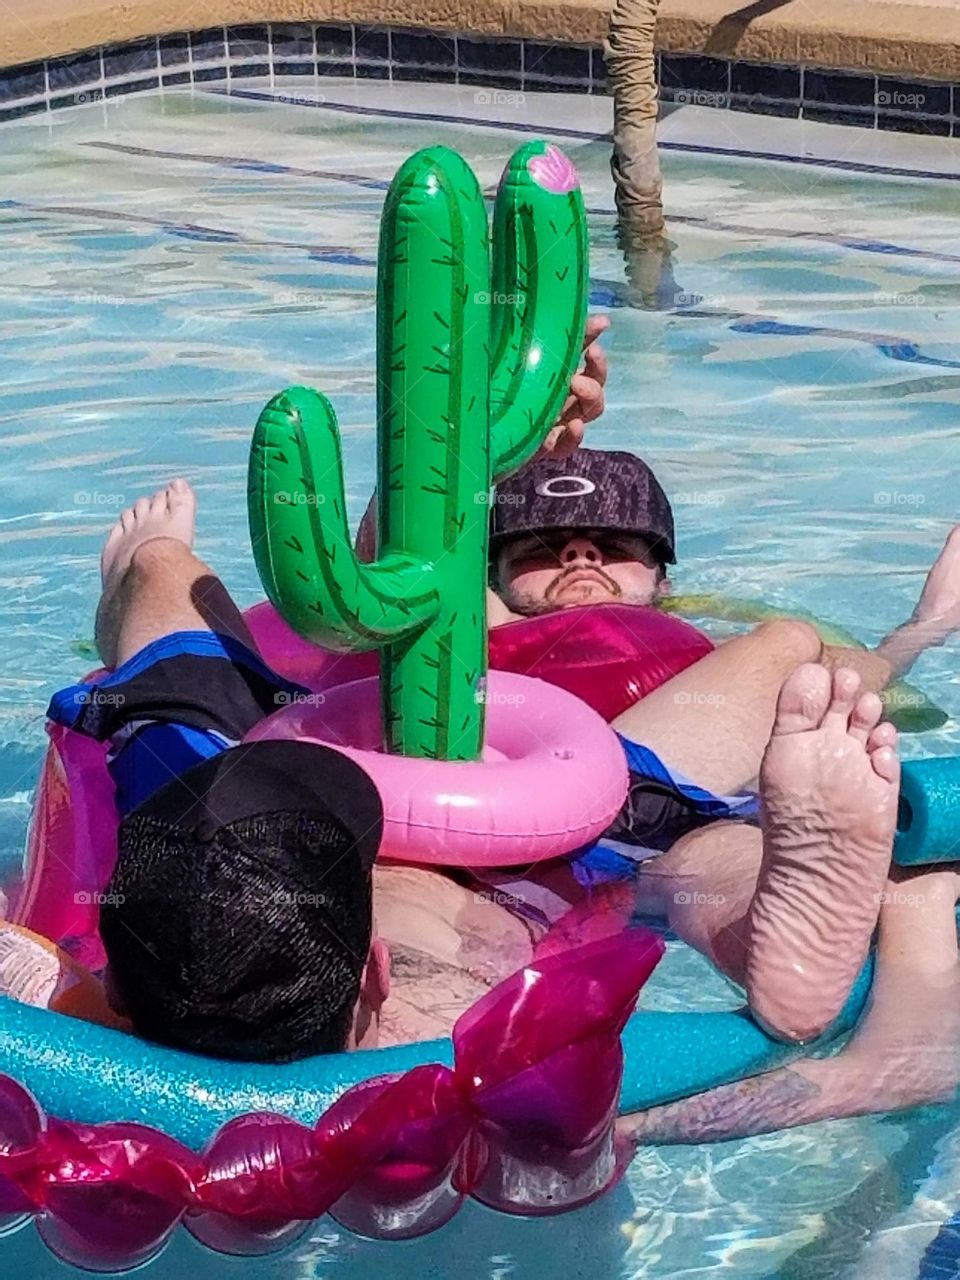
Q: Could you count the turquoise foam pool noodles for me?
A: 2